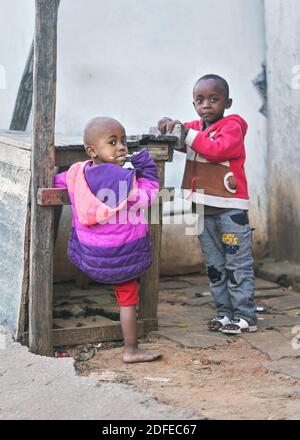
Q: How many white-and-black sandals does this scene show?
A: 2